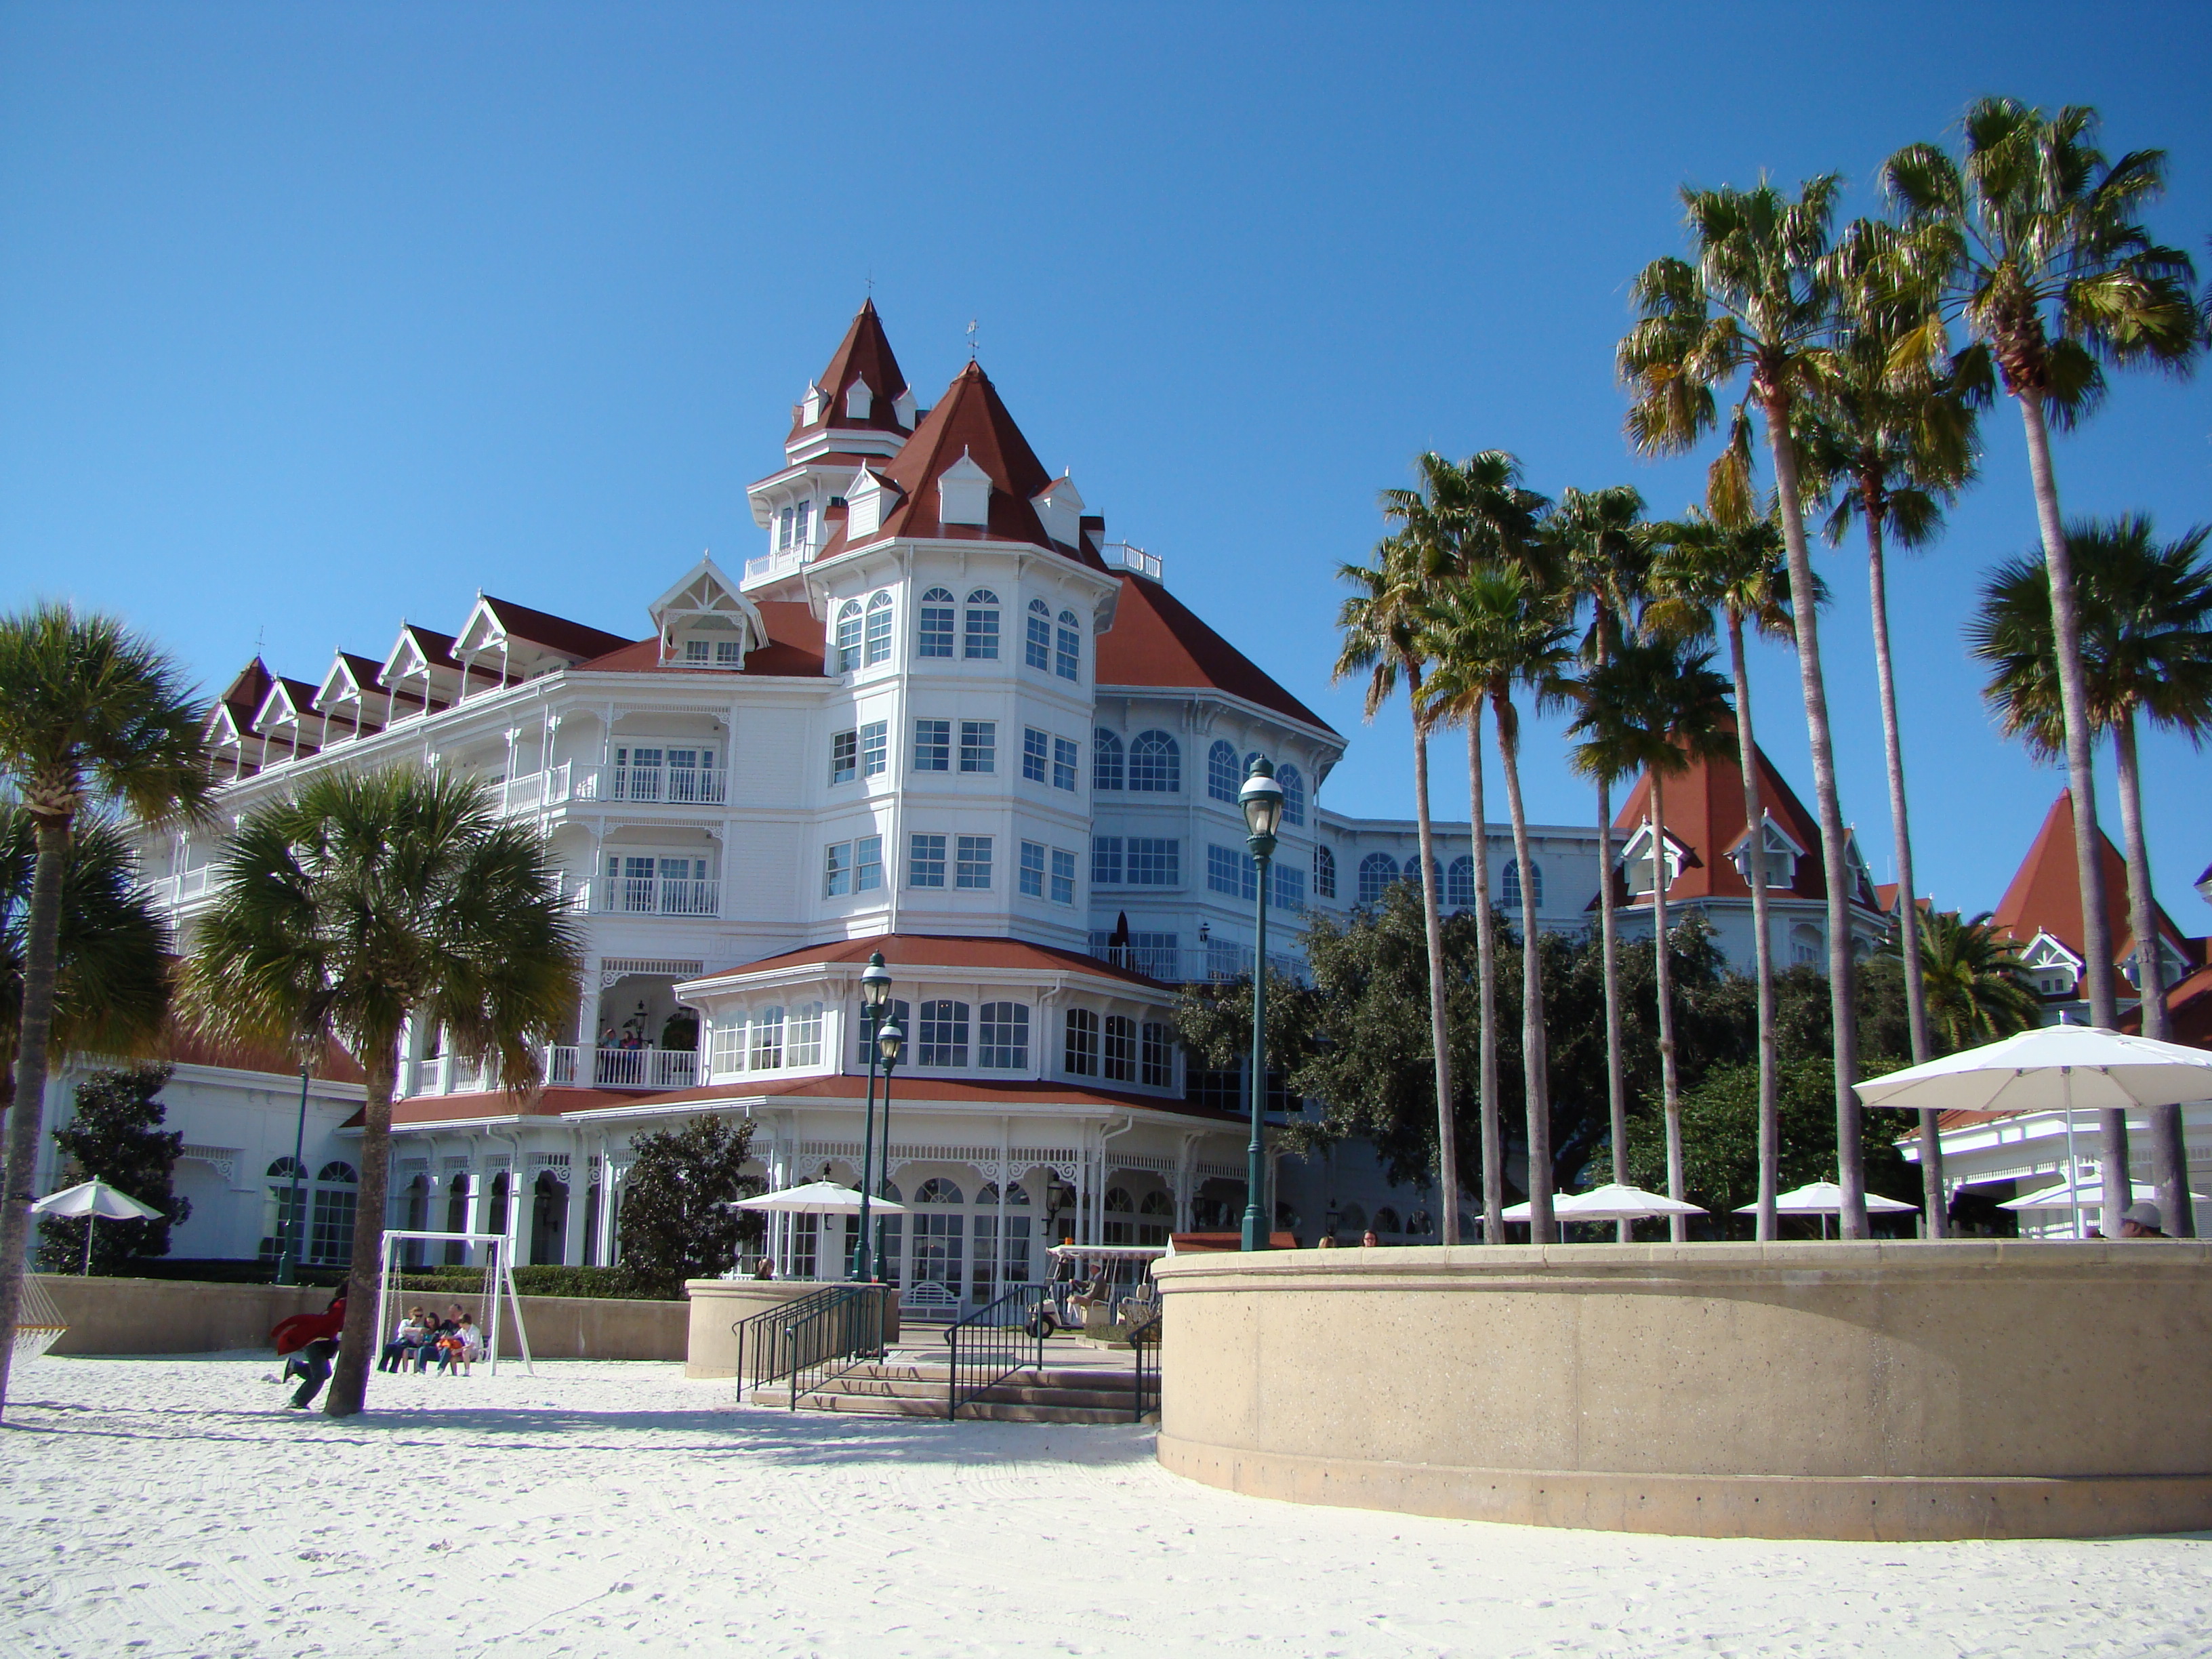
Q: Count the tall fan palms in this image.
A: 10